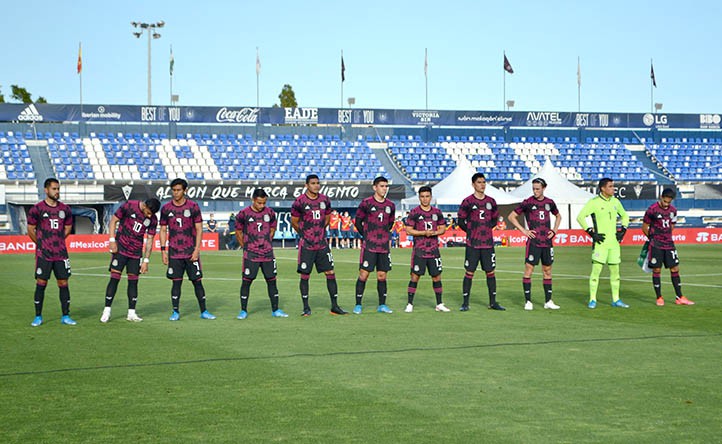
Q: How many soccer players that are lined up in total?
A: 11